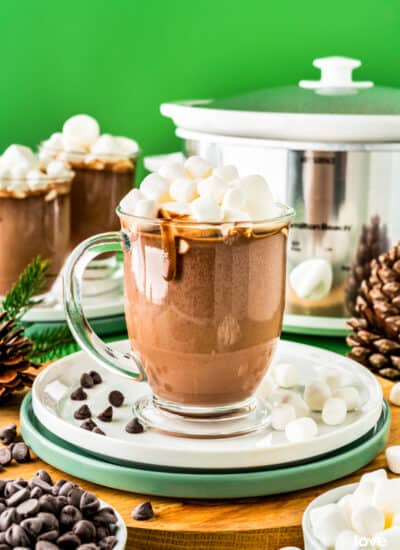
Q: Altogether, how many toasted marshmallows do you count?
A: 0